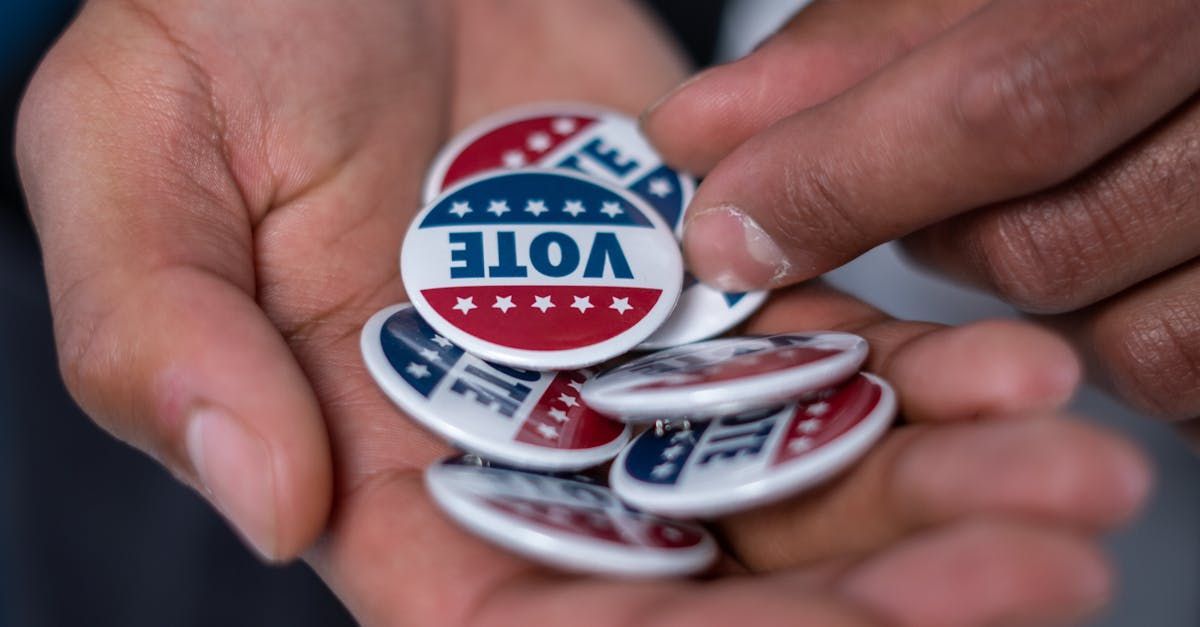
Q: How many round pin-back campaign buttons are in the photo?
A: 7